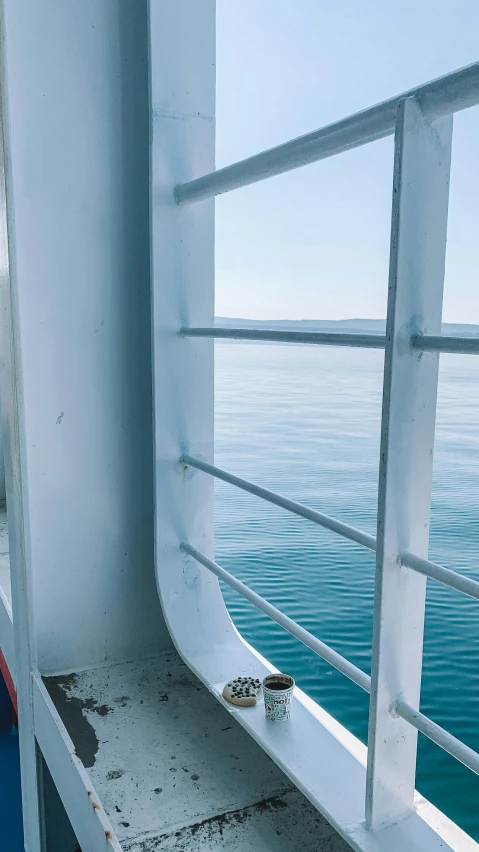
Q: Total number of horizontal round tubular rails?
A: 4